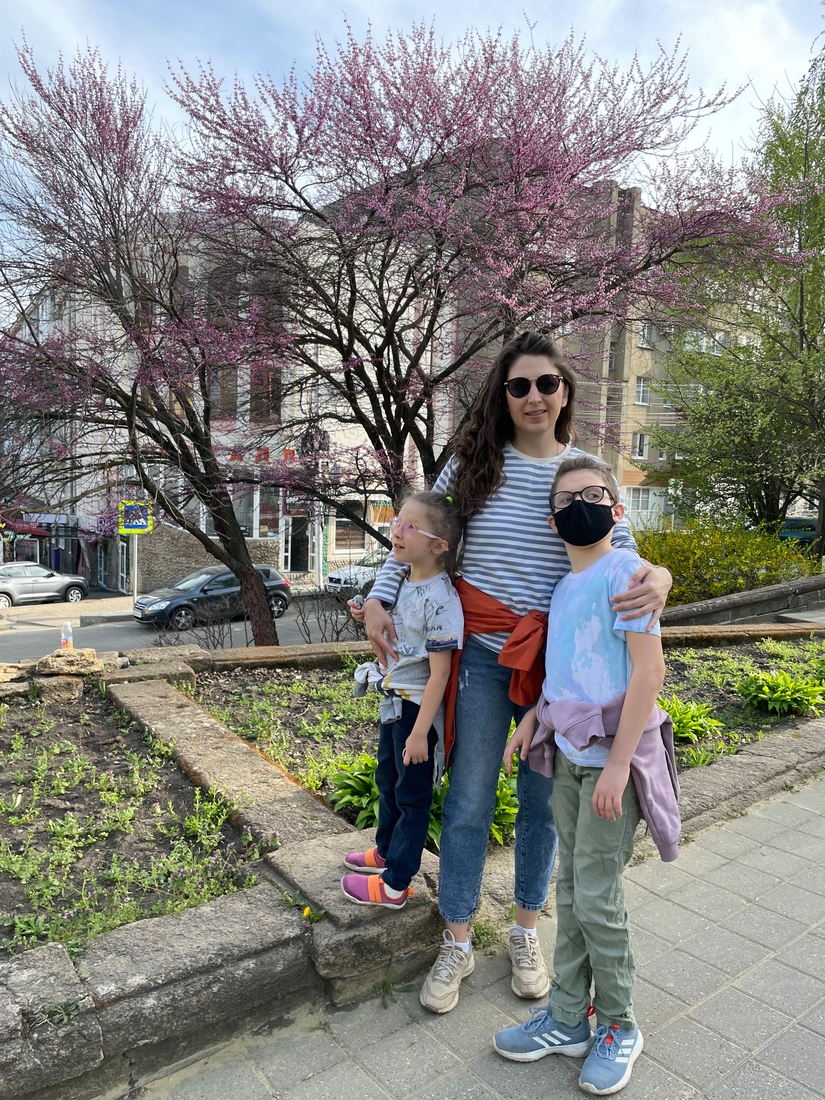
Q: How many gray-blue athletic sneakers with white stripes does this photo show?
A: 2